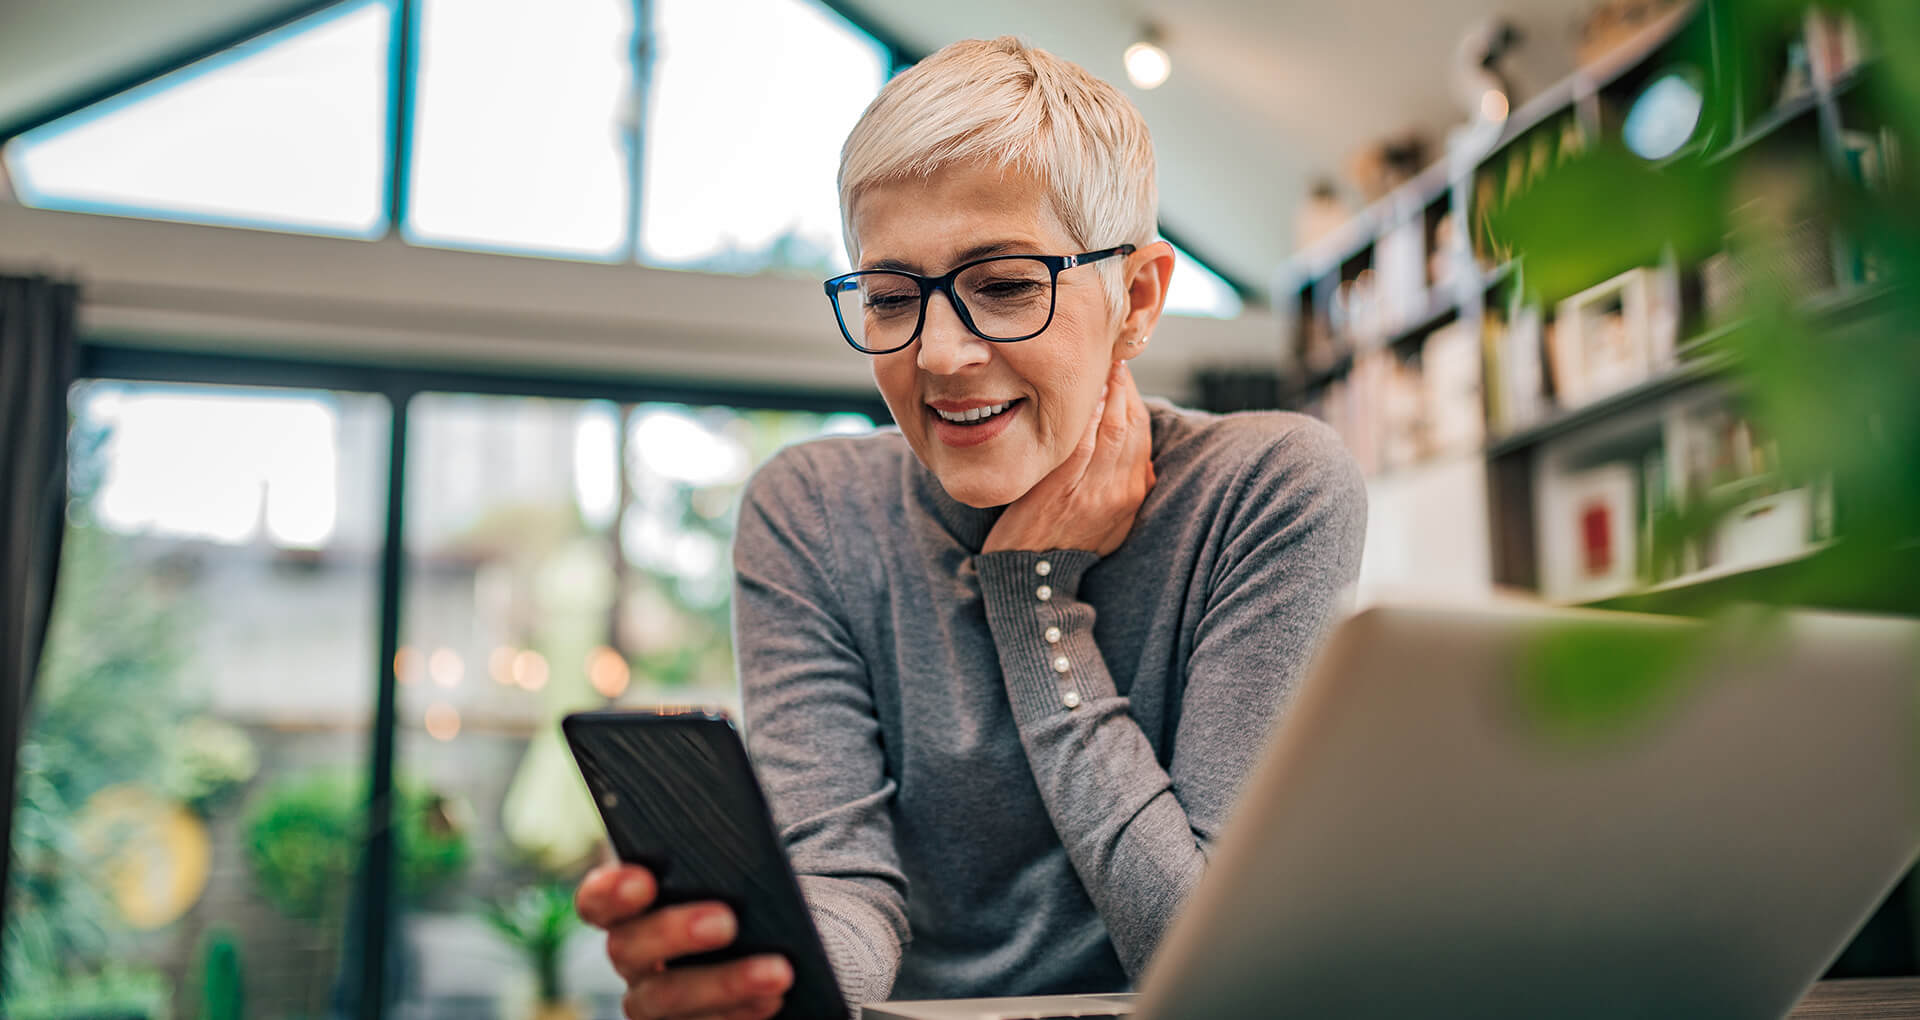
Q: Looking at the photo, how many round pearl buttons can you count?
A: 5